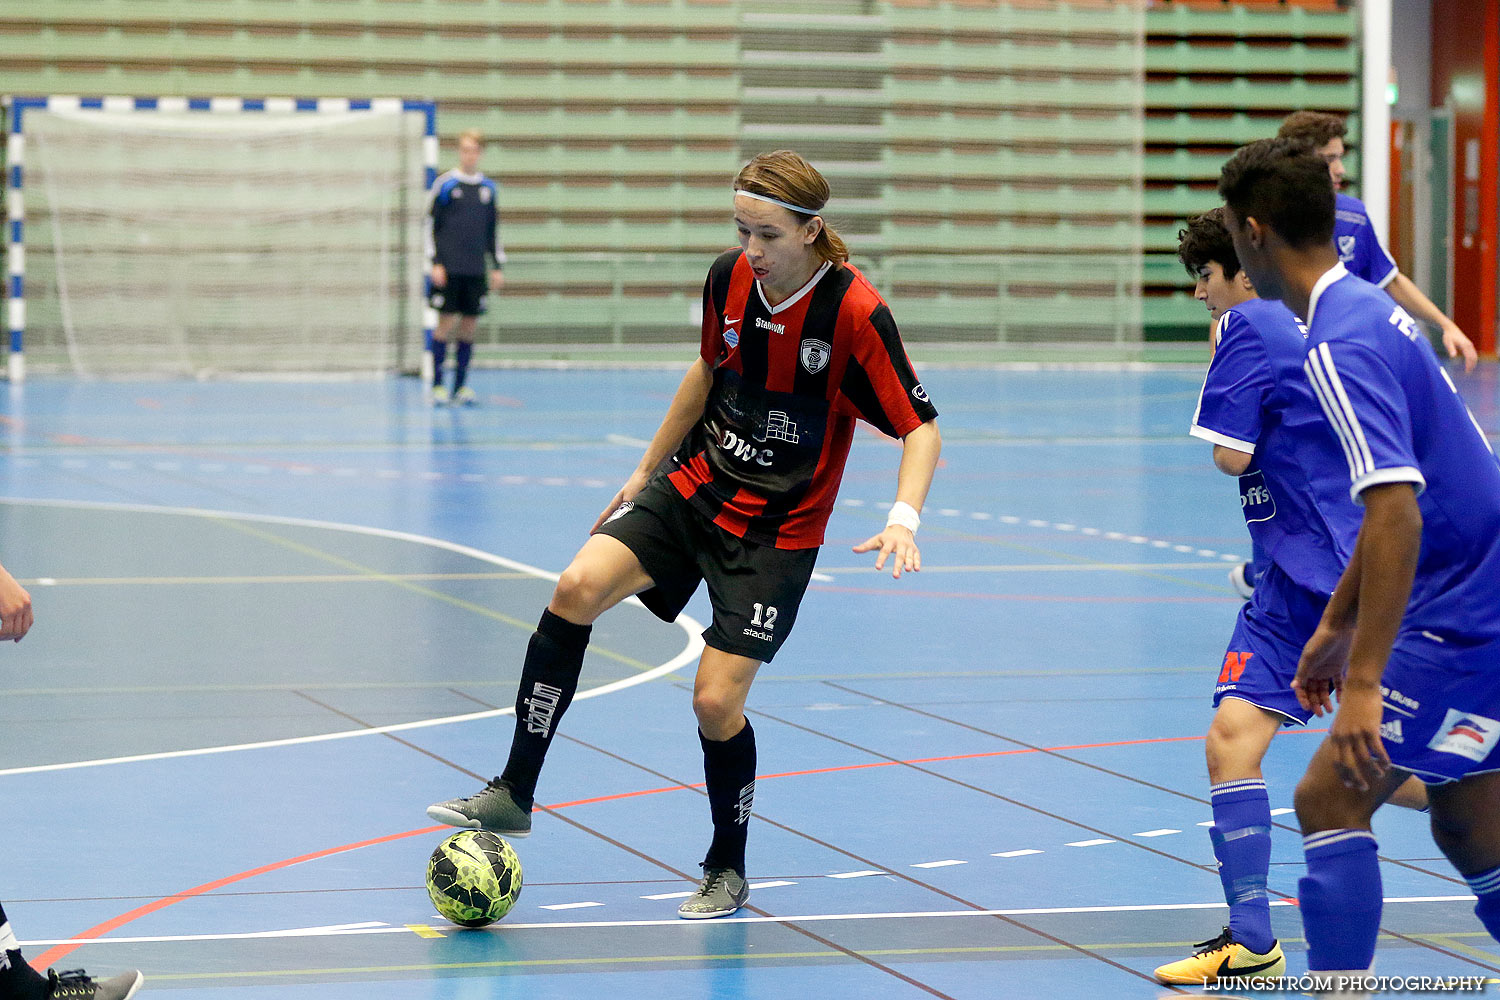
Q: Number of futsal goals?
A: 1